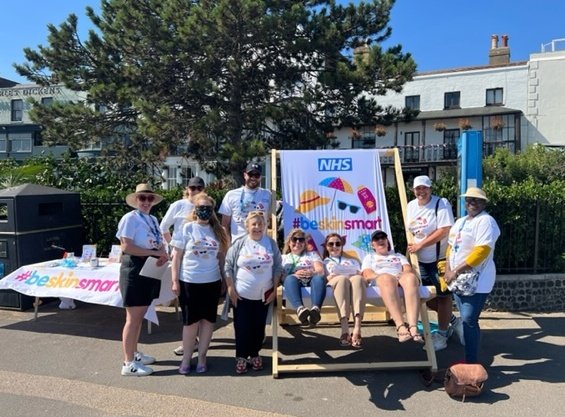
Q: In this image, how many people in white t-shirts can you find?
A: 10